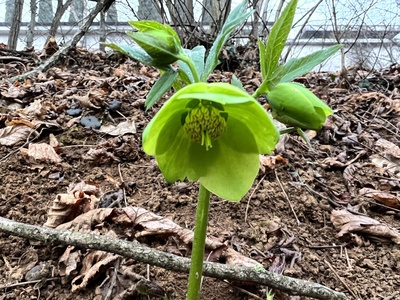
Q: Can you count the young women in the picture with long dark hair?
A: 0